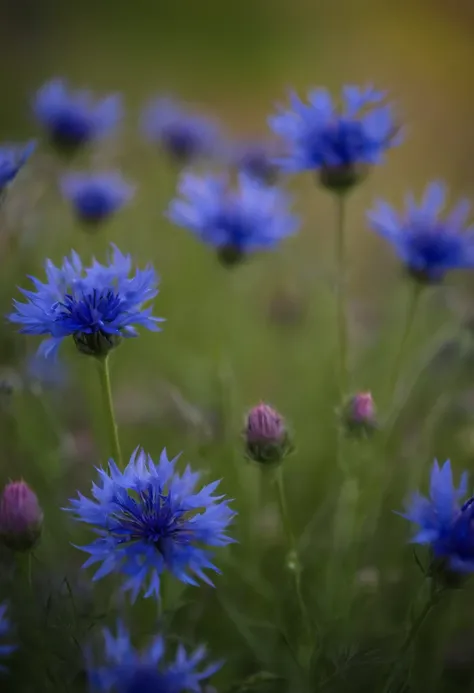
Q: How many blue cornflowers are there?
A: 13